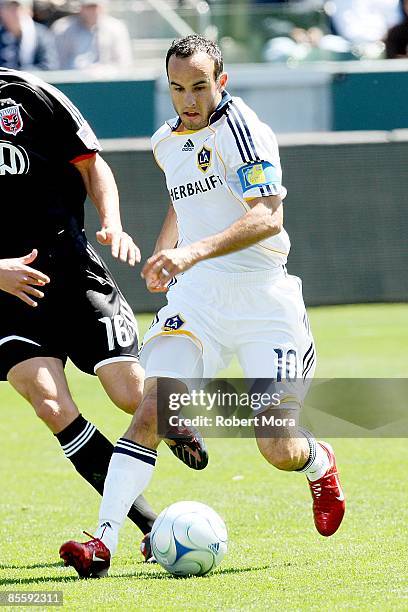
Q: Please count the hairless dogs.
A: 0